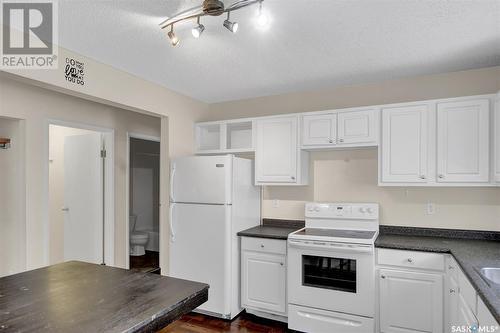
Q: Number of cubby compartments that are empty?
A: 2